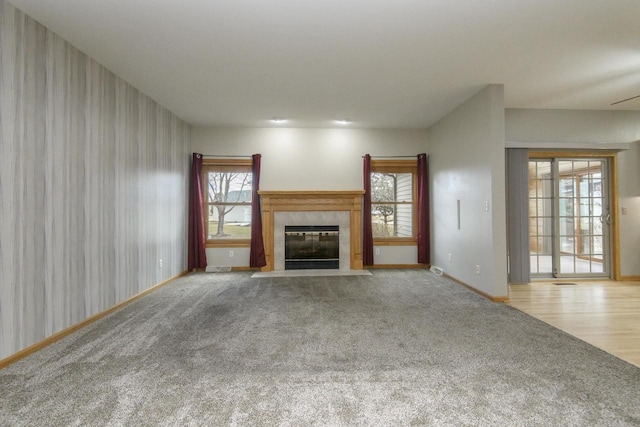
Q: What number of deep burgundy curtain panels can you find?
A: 4